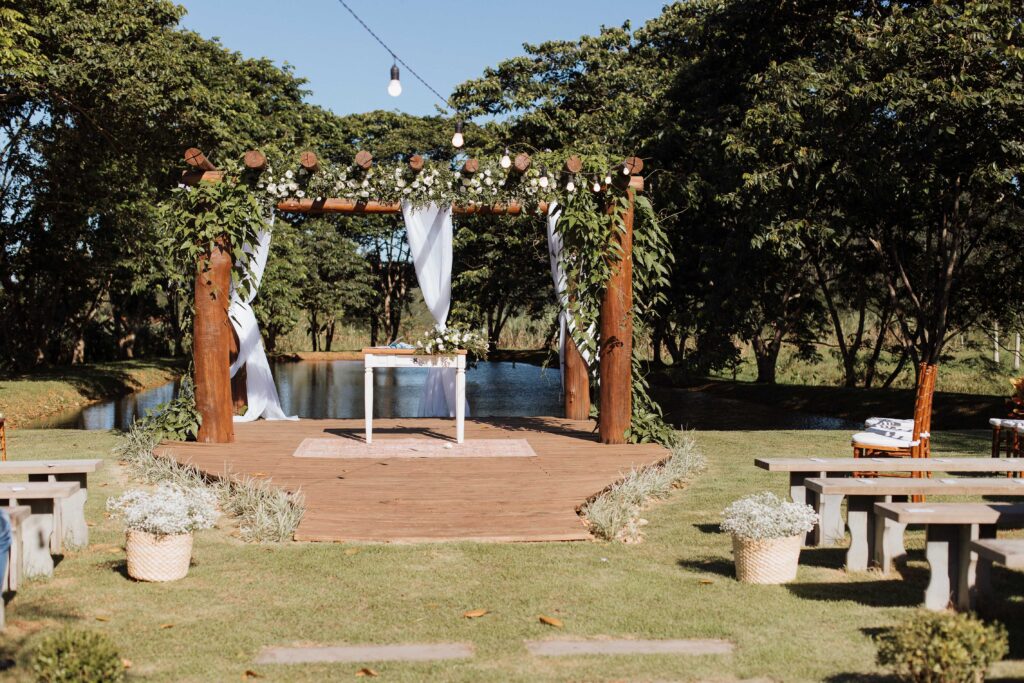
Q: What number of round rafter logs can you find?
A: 9